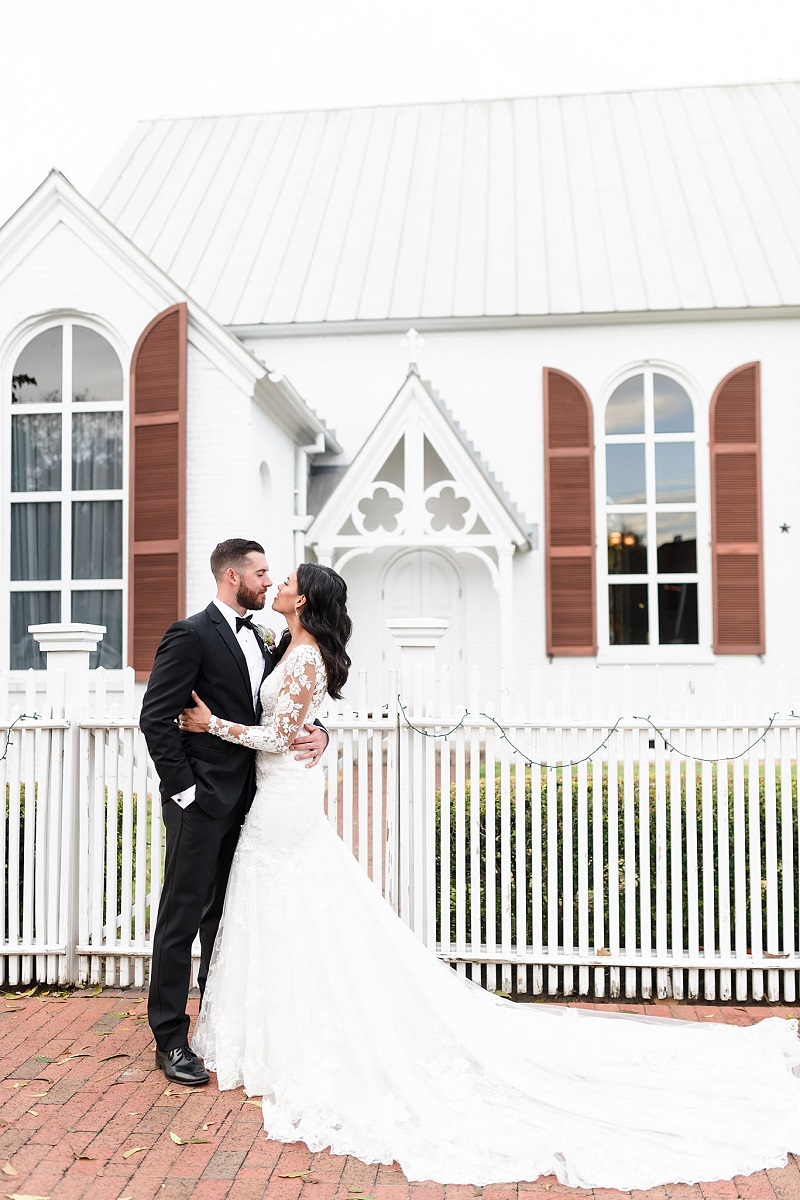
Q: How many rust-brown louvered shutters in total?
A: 3